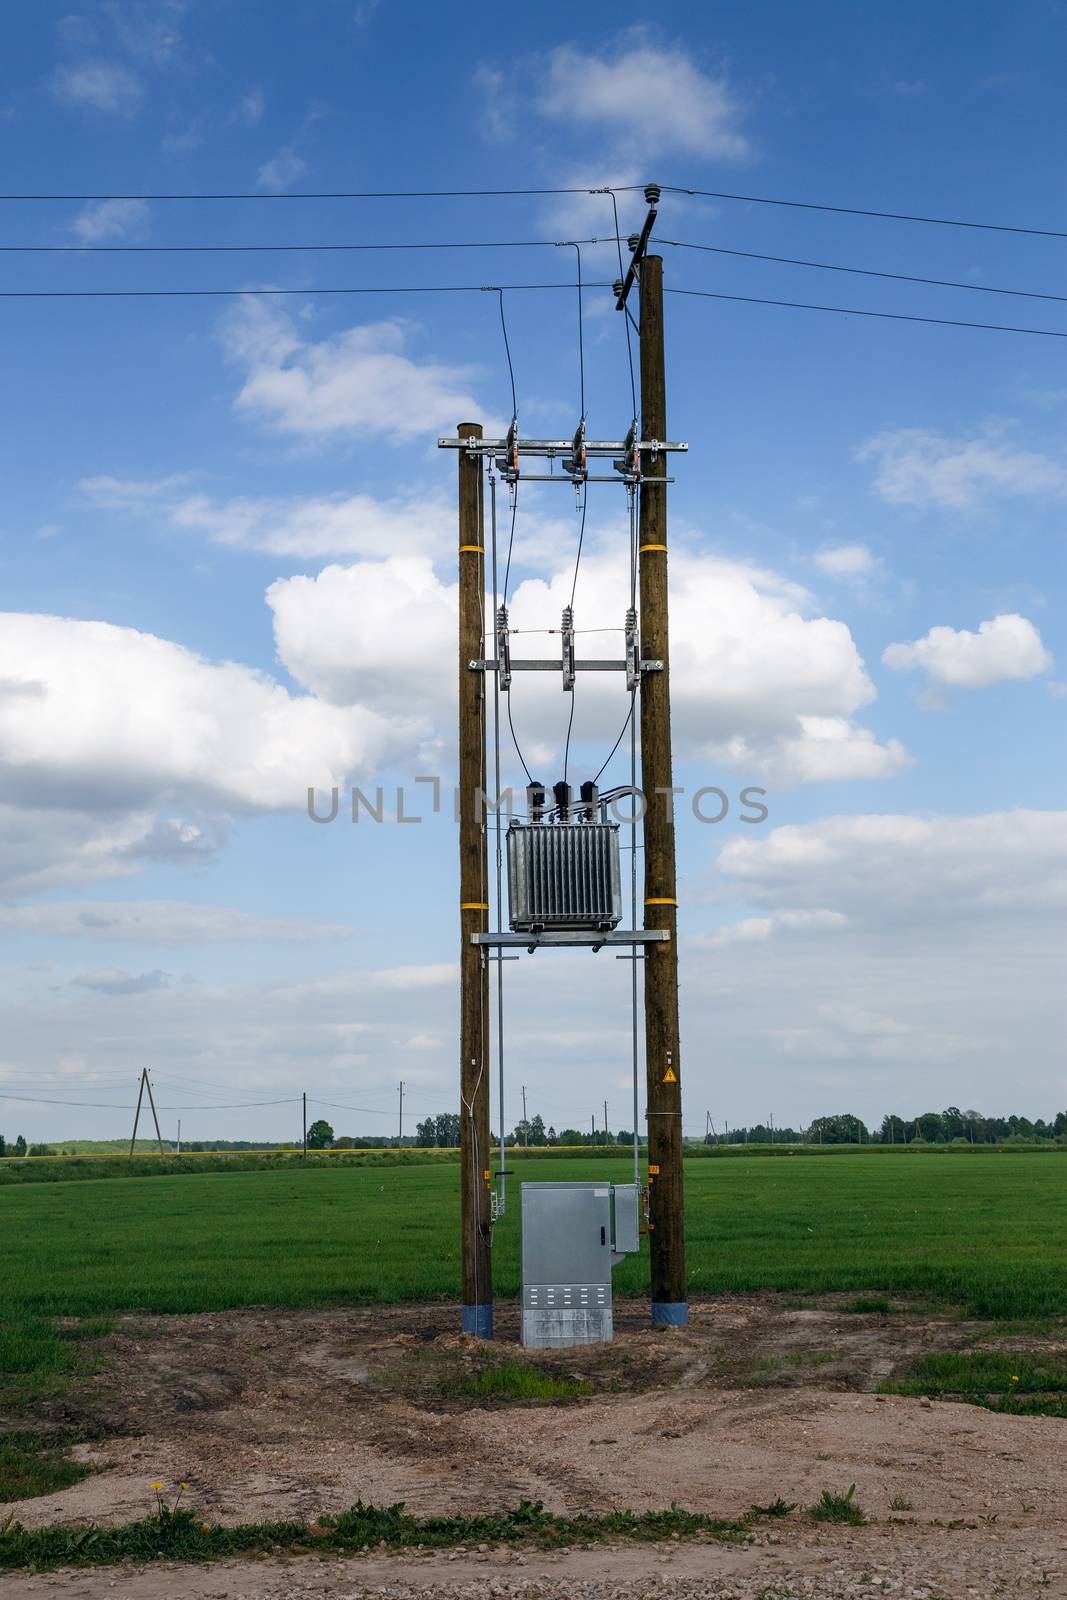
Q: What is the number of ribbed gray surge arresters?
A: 3